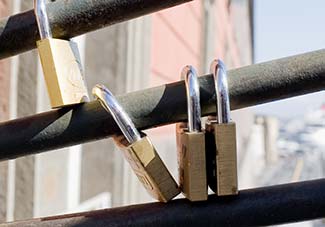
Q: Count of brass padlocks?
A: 4